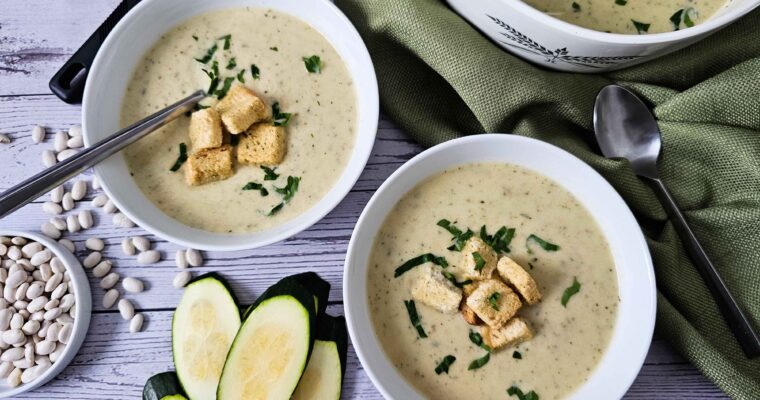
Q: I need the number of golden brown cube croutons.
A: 10